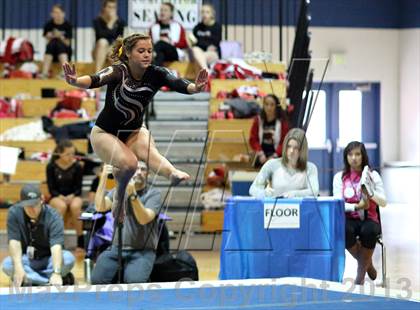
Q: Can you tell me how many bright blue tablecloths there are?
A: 1